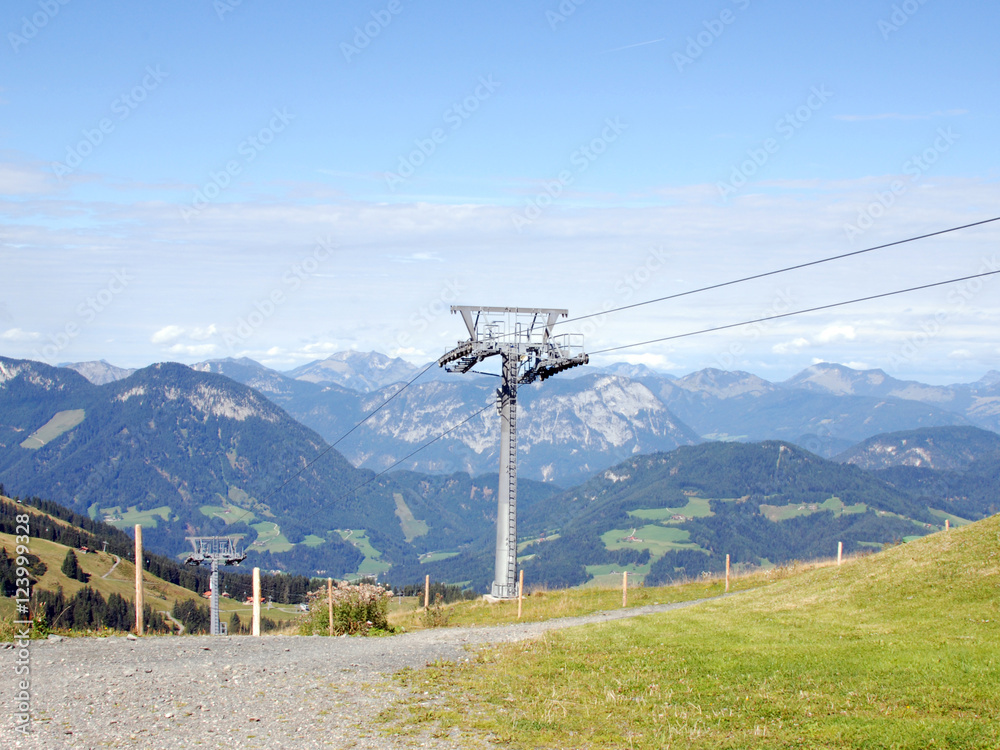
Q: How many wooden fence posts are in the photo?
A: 9